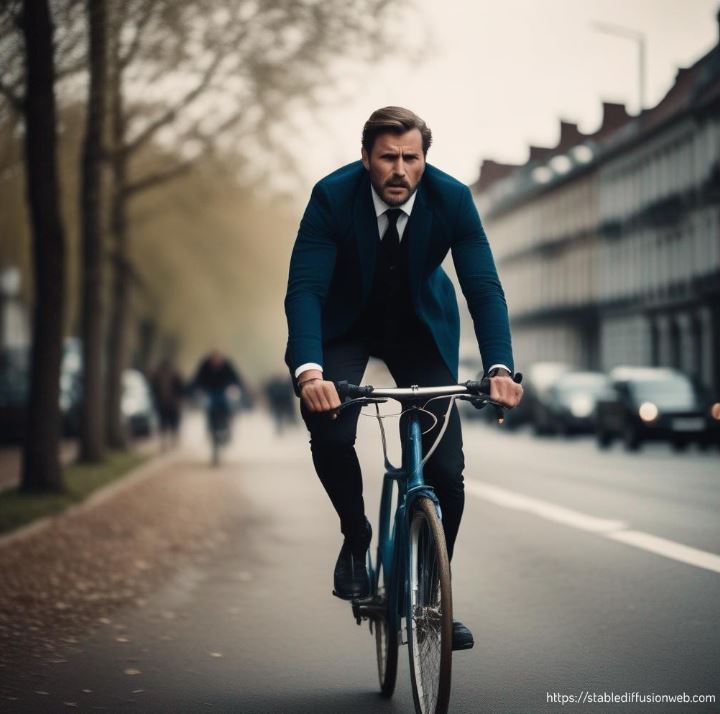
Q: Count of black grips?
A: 2